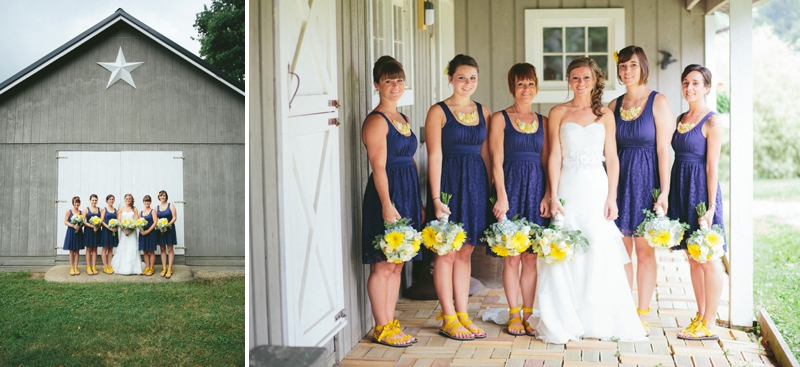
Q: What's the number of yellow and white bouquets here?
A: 12